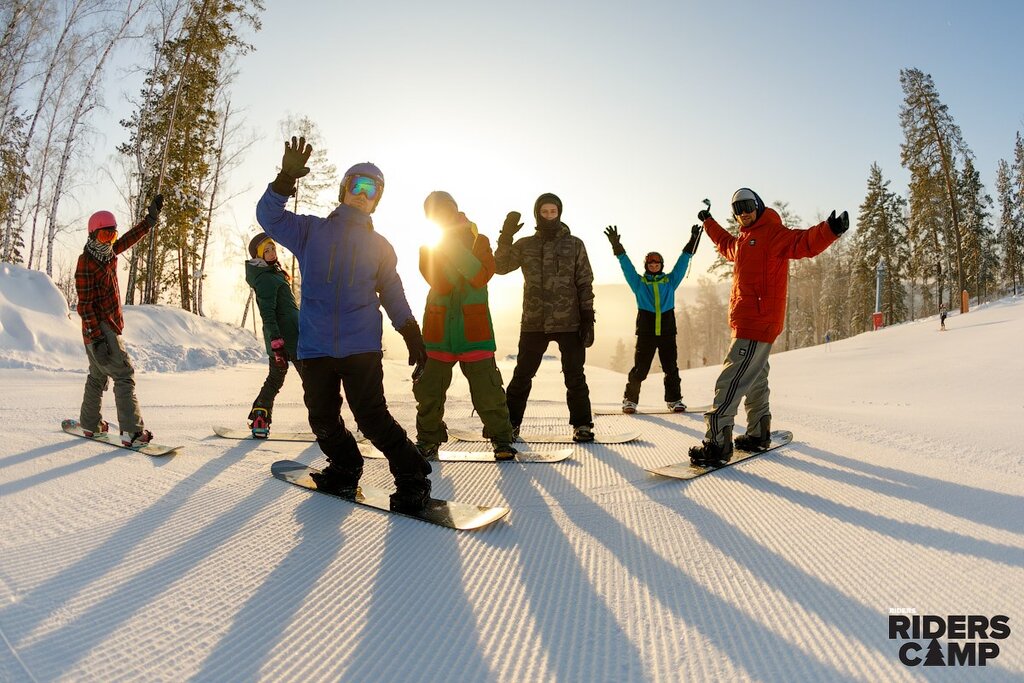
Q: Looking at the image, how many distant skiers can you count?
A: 2